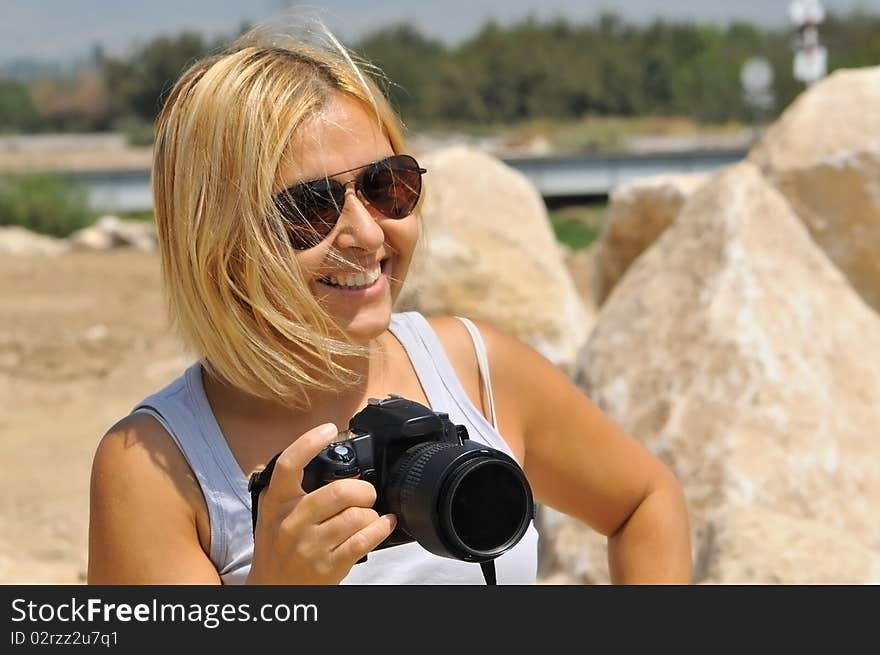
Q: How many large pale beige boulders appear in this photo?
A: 4